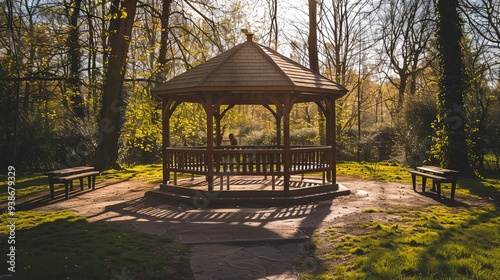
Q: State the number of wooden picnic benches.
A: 2